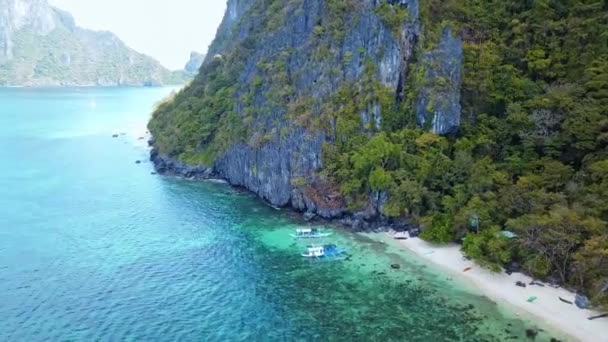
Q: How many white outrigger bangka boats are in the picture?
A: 2